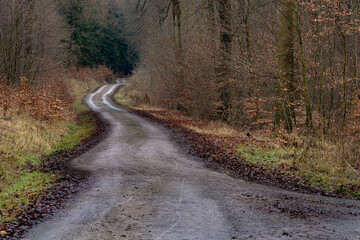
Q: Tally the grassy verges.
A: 2